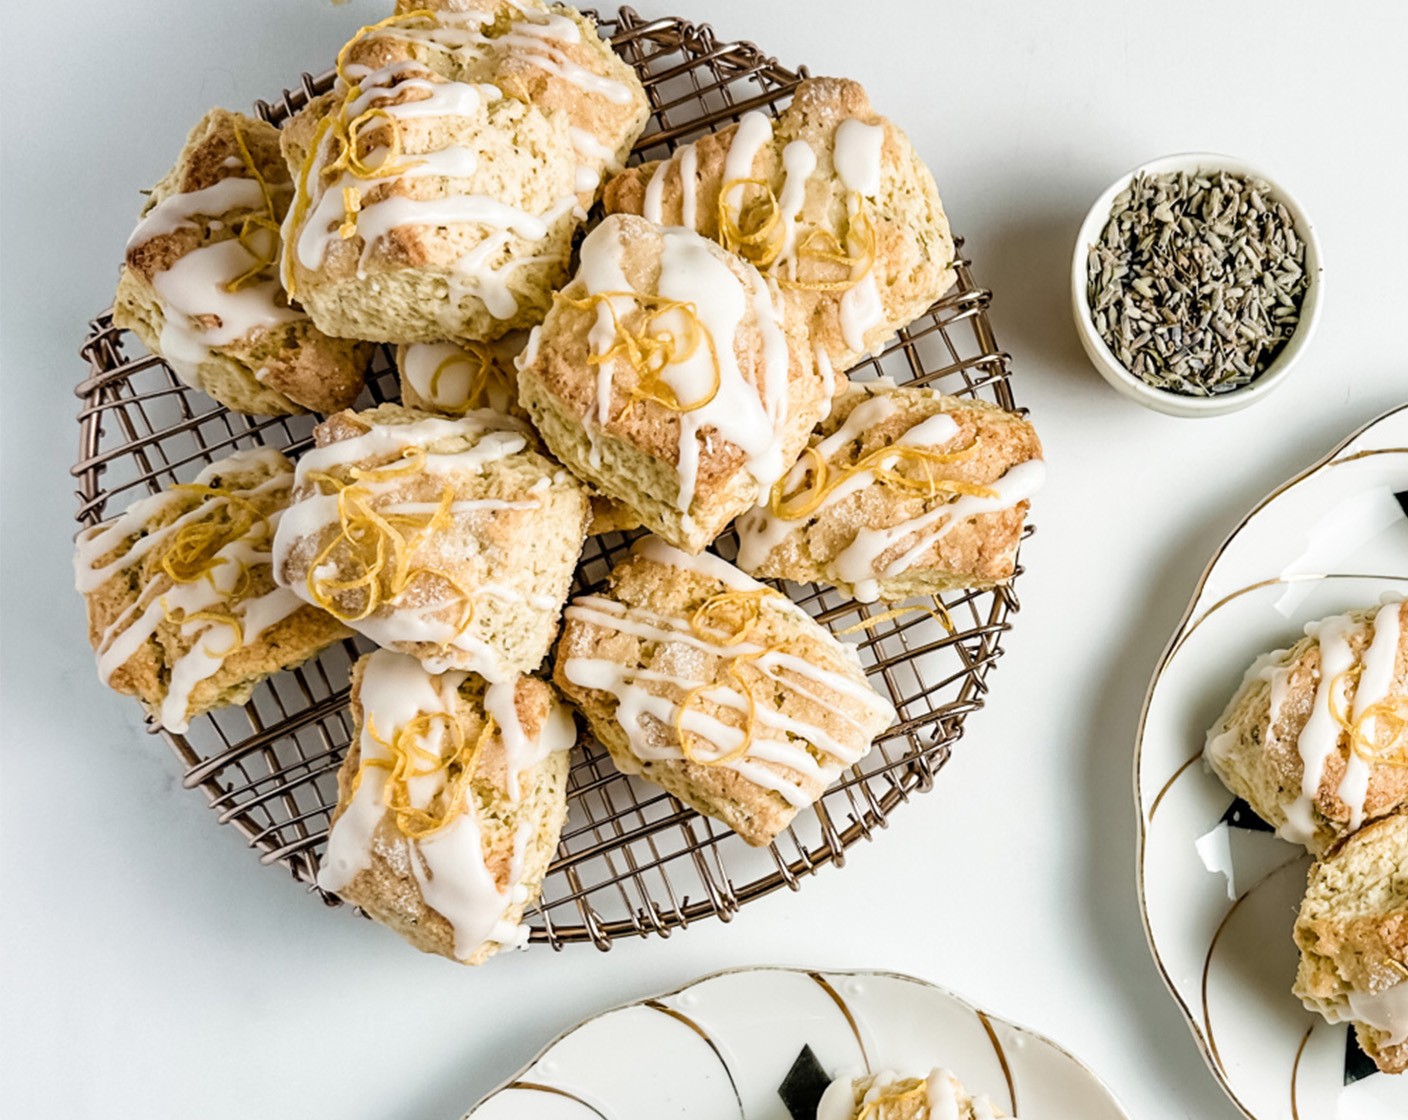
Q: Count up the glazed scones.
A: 14